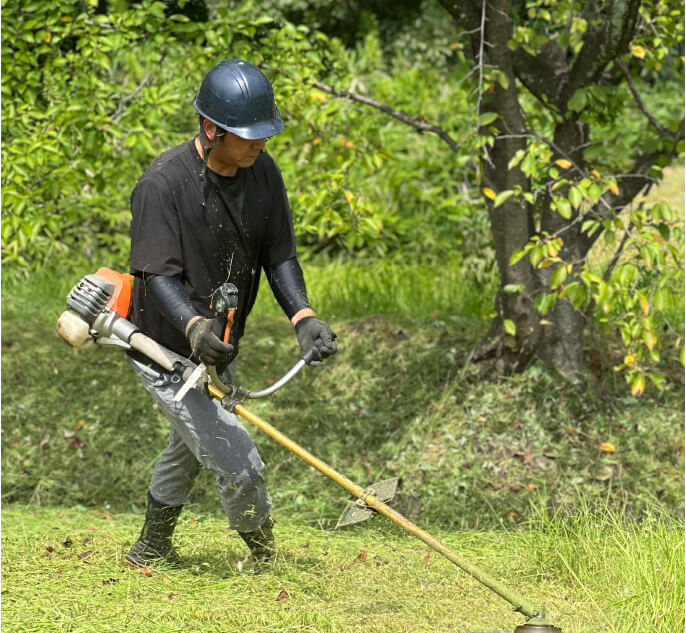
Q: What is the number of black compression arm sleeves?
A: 2